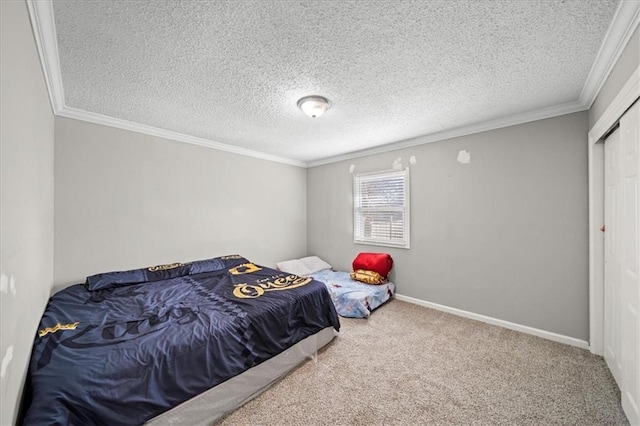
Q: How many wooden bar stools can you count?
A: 0